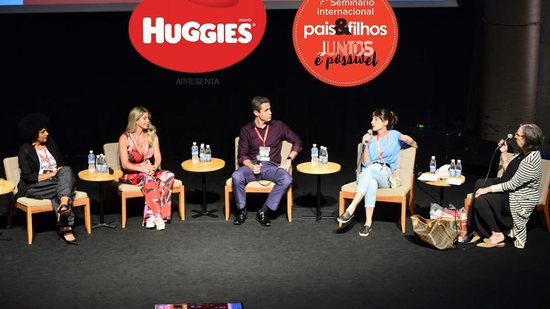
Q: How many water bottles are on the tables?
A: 13